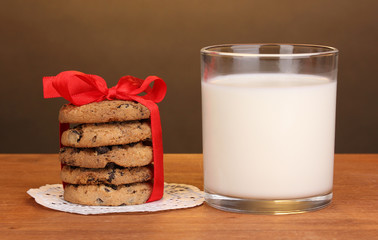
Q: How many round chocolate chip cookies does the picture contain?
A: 5